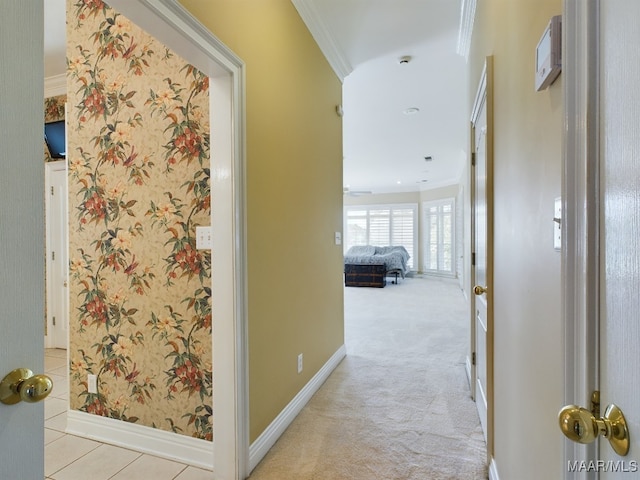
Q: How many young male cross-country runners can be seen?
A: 0